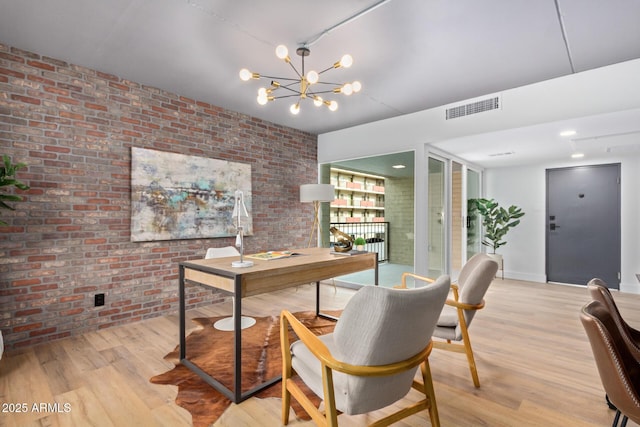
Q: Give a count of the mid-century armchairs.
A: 2